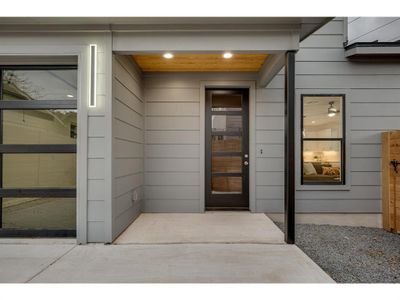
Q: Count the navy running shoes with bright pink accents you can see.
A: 0